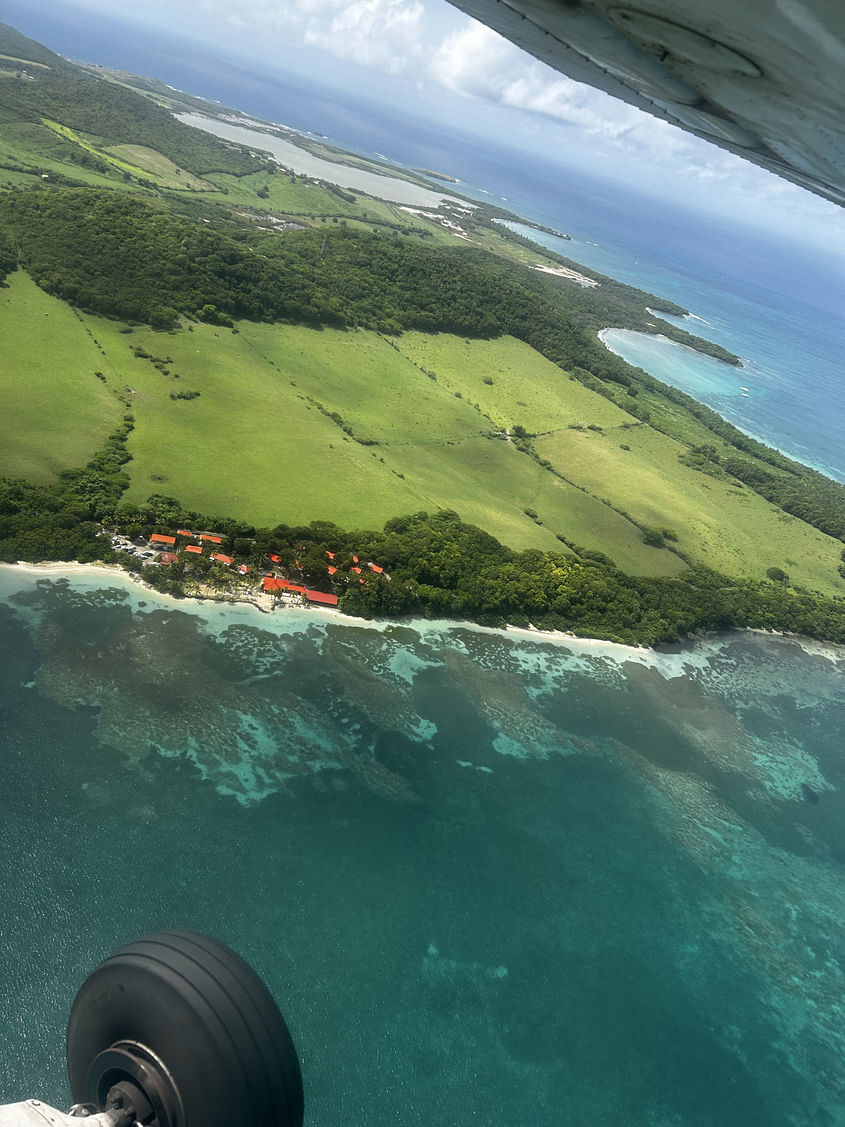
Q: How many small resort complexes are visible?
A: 1